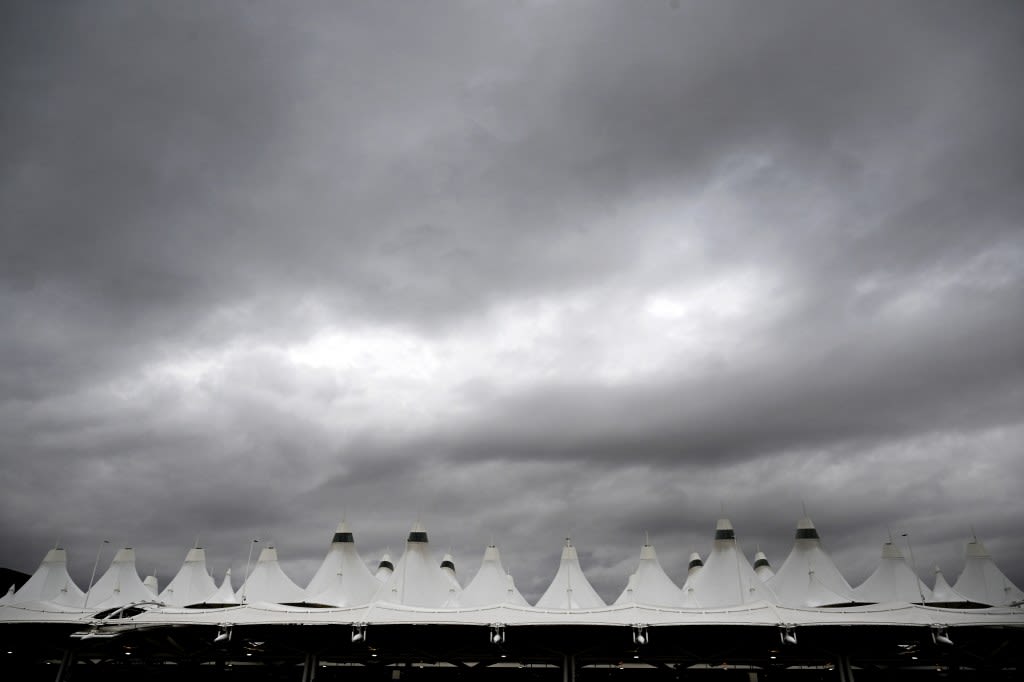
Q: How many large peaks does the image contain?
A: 13